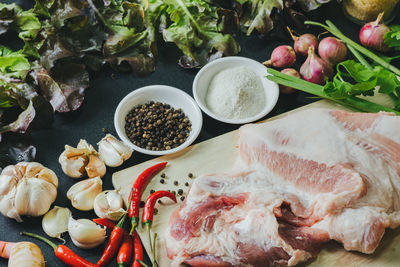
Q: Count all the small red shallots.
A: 6